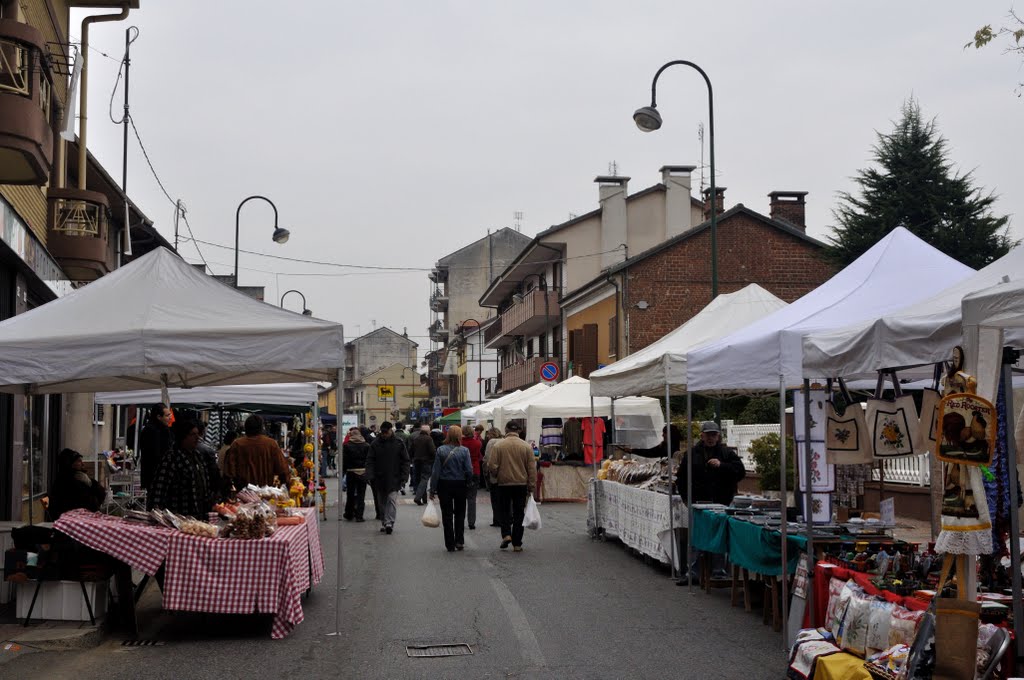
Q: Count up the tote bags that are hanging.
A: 3